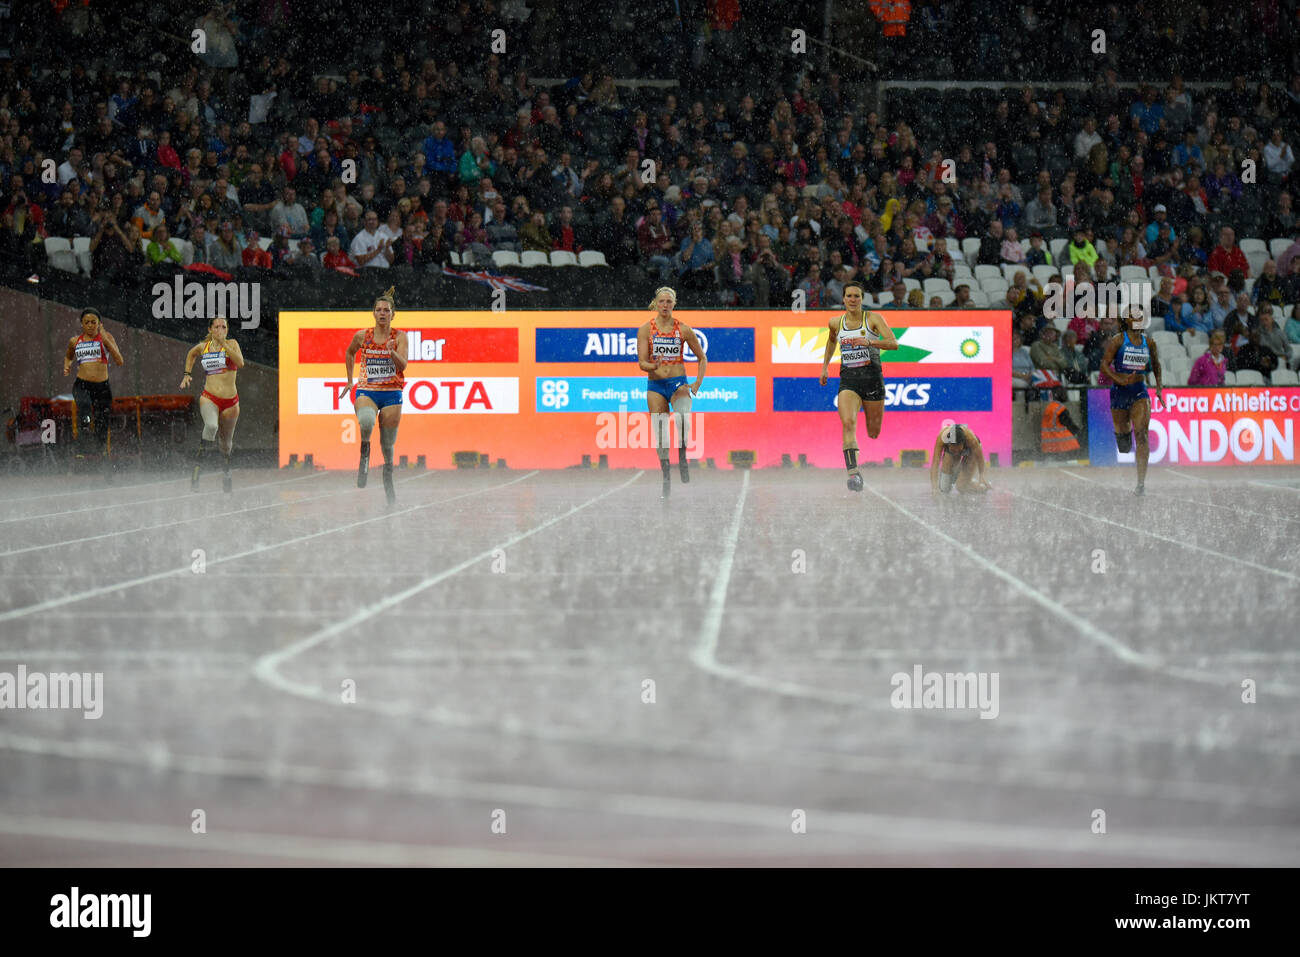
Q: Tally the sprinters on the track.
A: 7